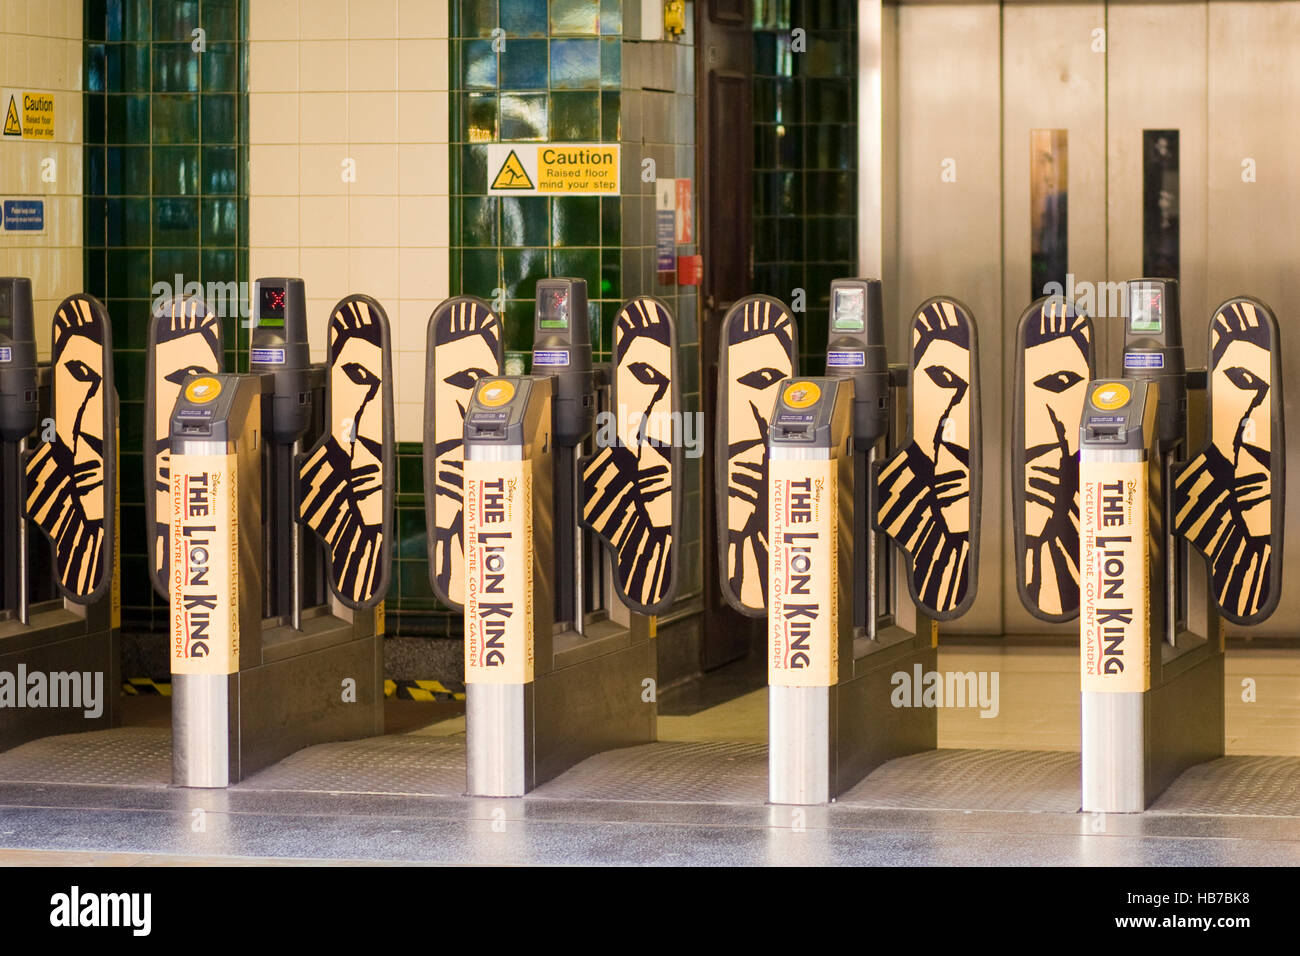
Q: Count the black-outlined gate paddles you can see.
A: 9